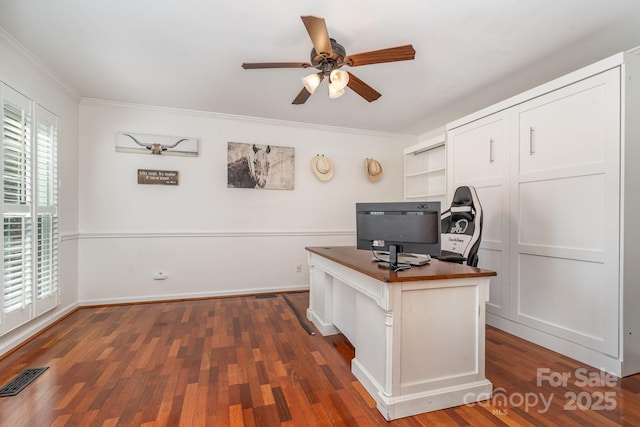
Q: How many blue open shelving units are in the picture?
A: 0